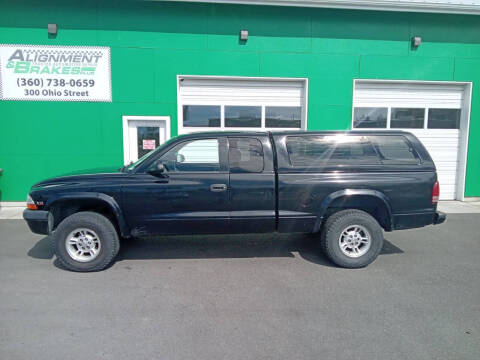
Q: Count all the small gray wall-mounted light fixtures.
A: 3